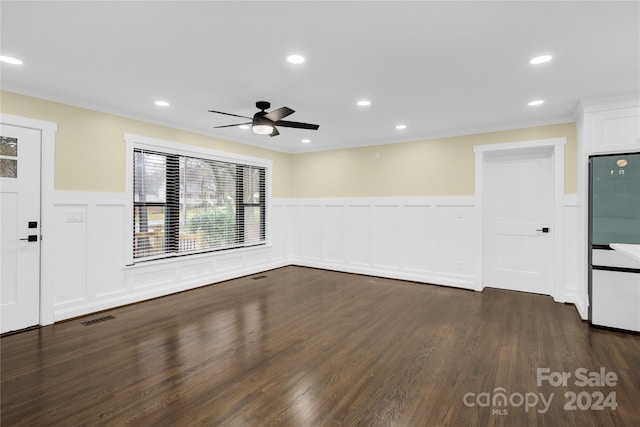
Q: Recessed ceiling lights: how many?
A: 9